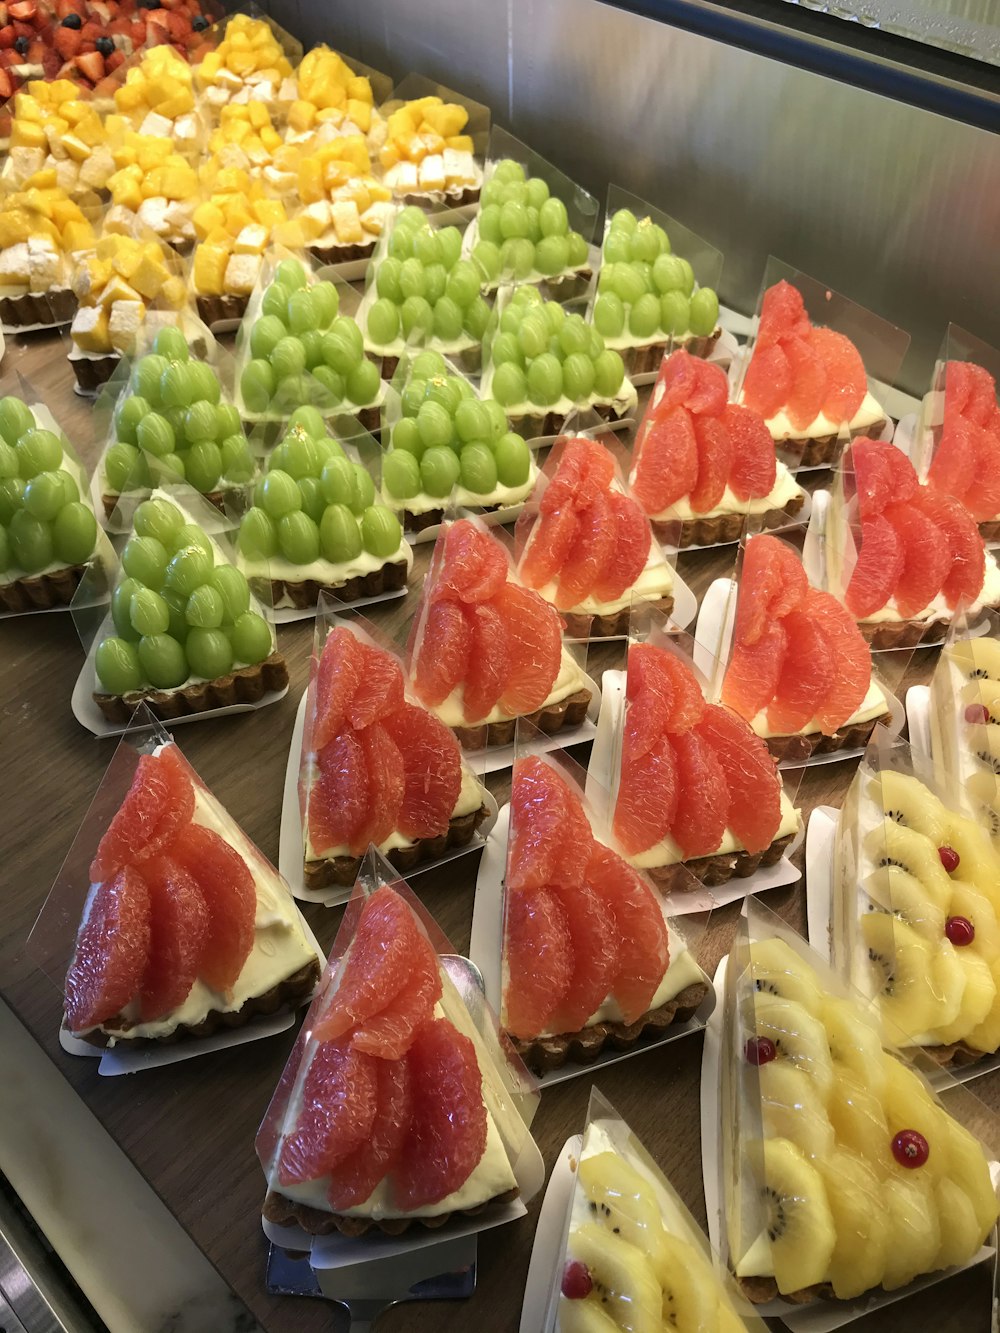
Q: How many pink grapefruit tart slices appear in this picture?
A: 12